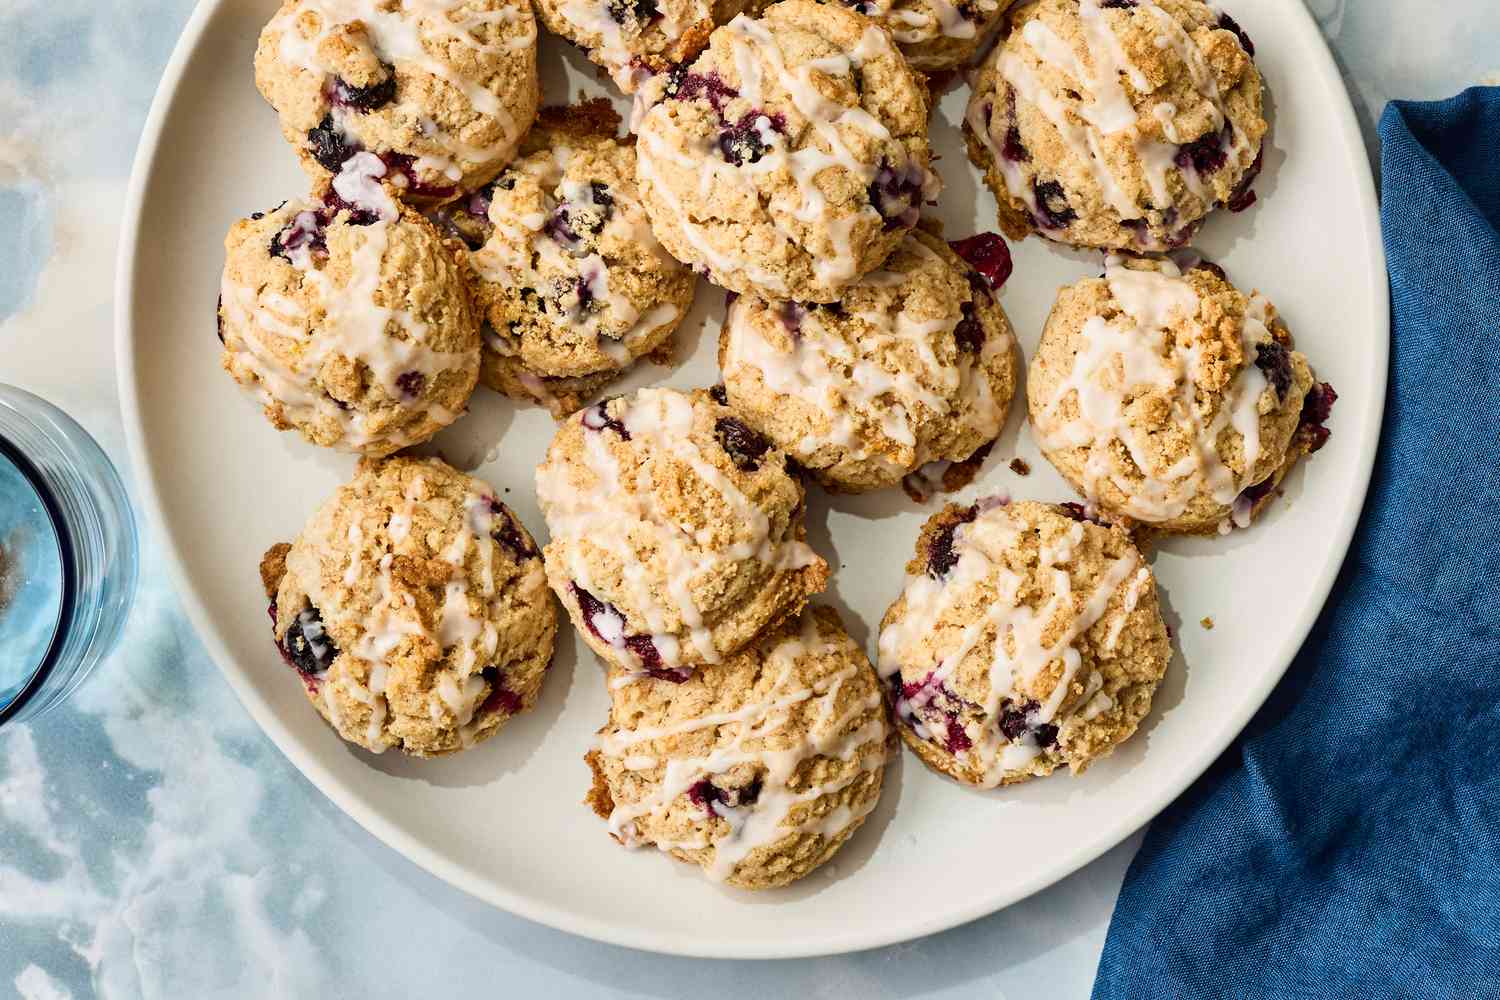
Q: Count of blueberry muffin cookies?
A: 13